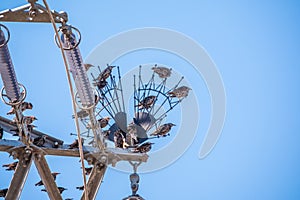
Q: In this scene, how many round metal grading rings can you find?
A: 4